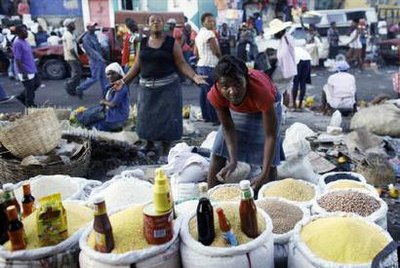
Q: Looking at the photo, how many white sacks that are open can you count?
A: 12